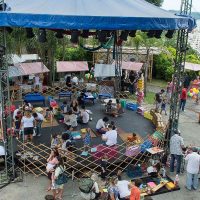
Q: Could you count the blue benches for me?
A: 4